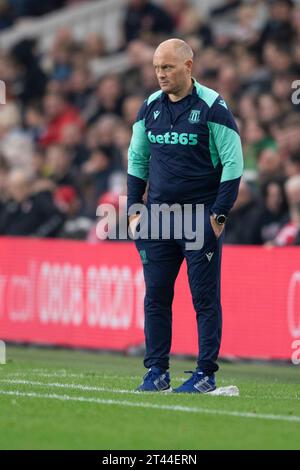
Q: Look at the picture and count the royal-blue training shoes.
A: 2